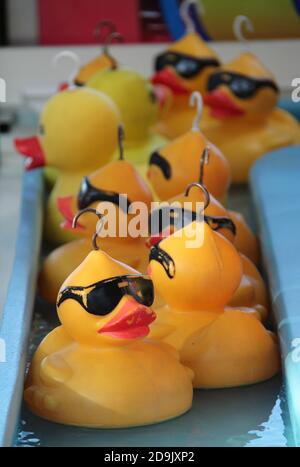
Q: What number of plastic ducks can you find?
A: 10